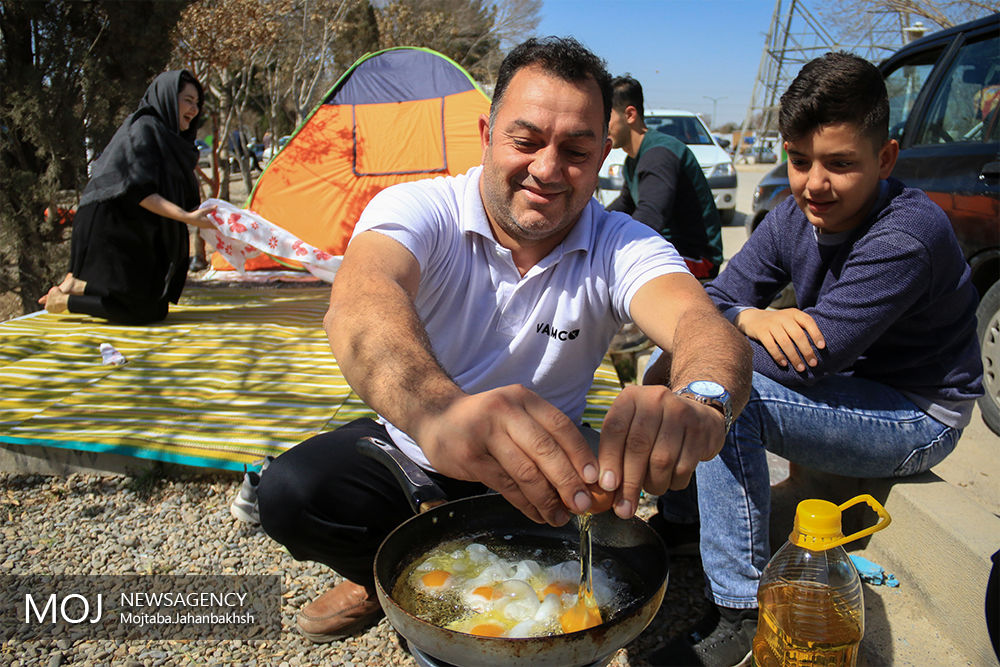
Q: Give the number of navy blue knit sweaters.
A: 1